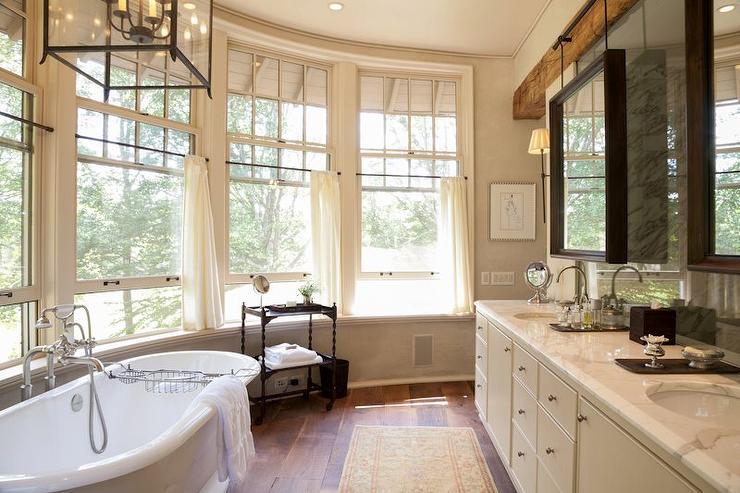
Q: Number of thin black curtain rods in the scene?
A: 4